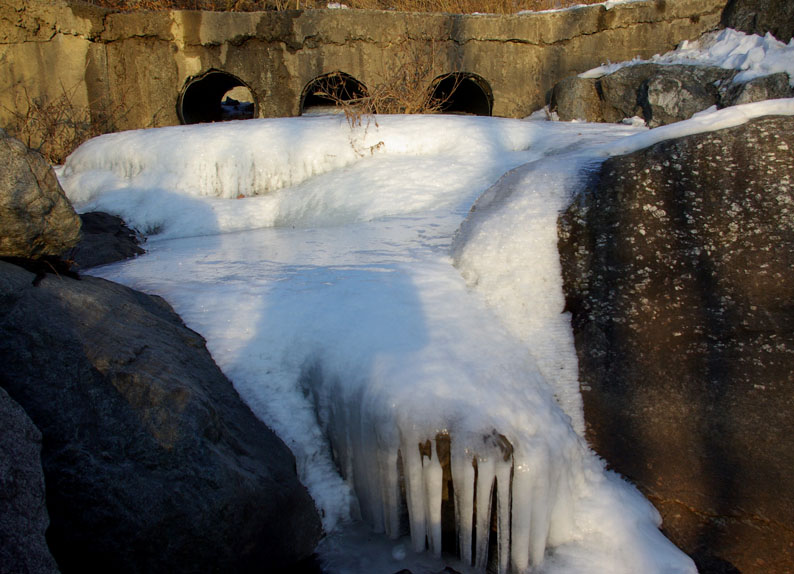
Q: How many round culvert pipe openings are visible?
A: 3